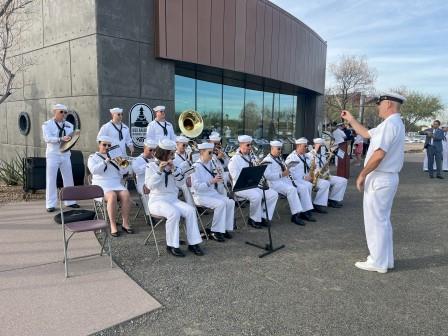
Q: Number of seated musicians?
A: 10